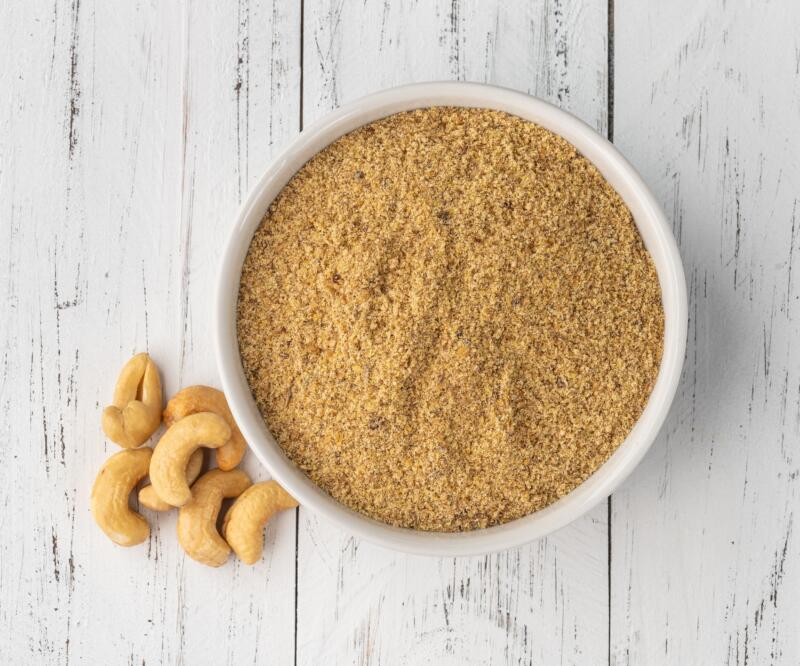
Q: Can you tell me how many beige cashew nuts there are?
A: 7